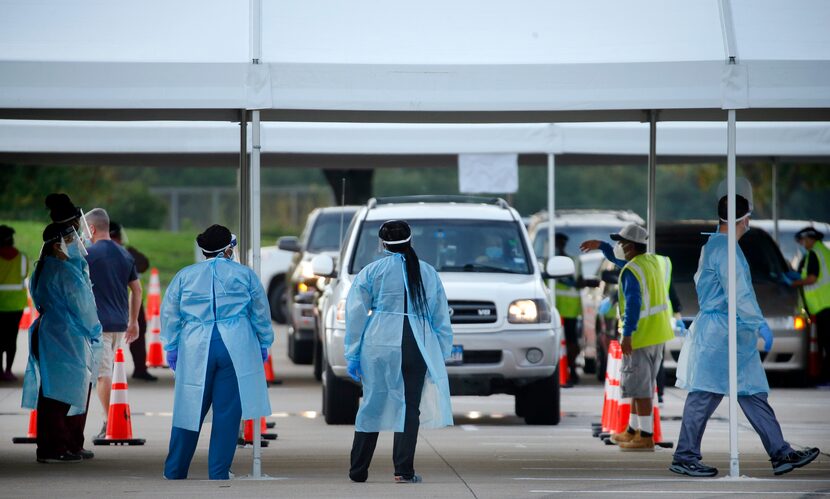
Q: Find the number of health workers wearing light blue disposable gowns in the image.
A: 5